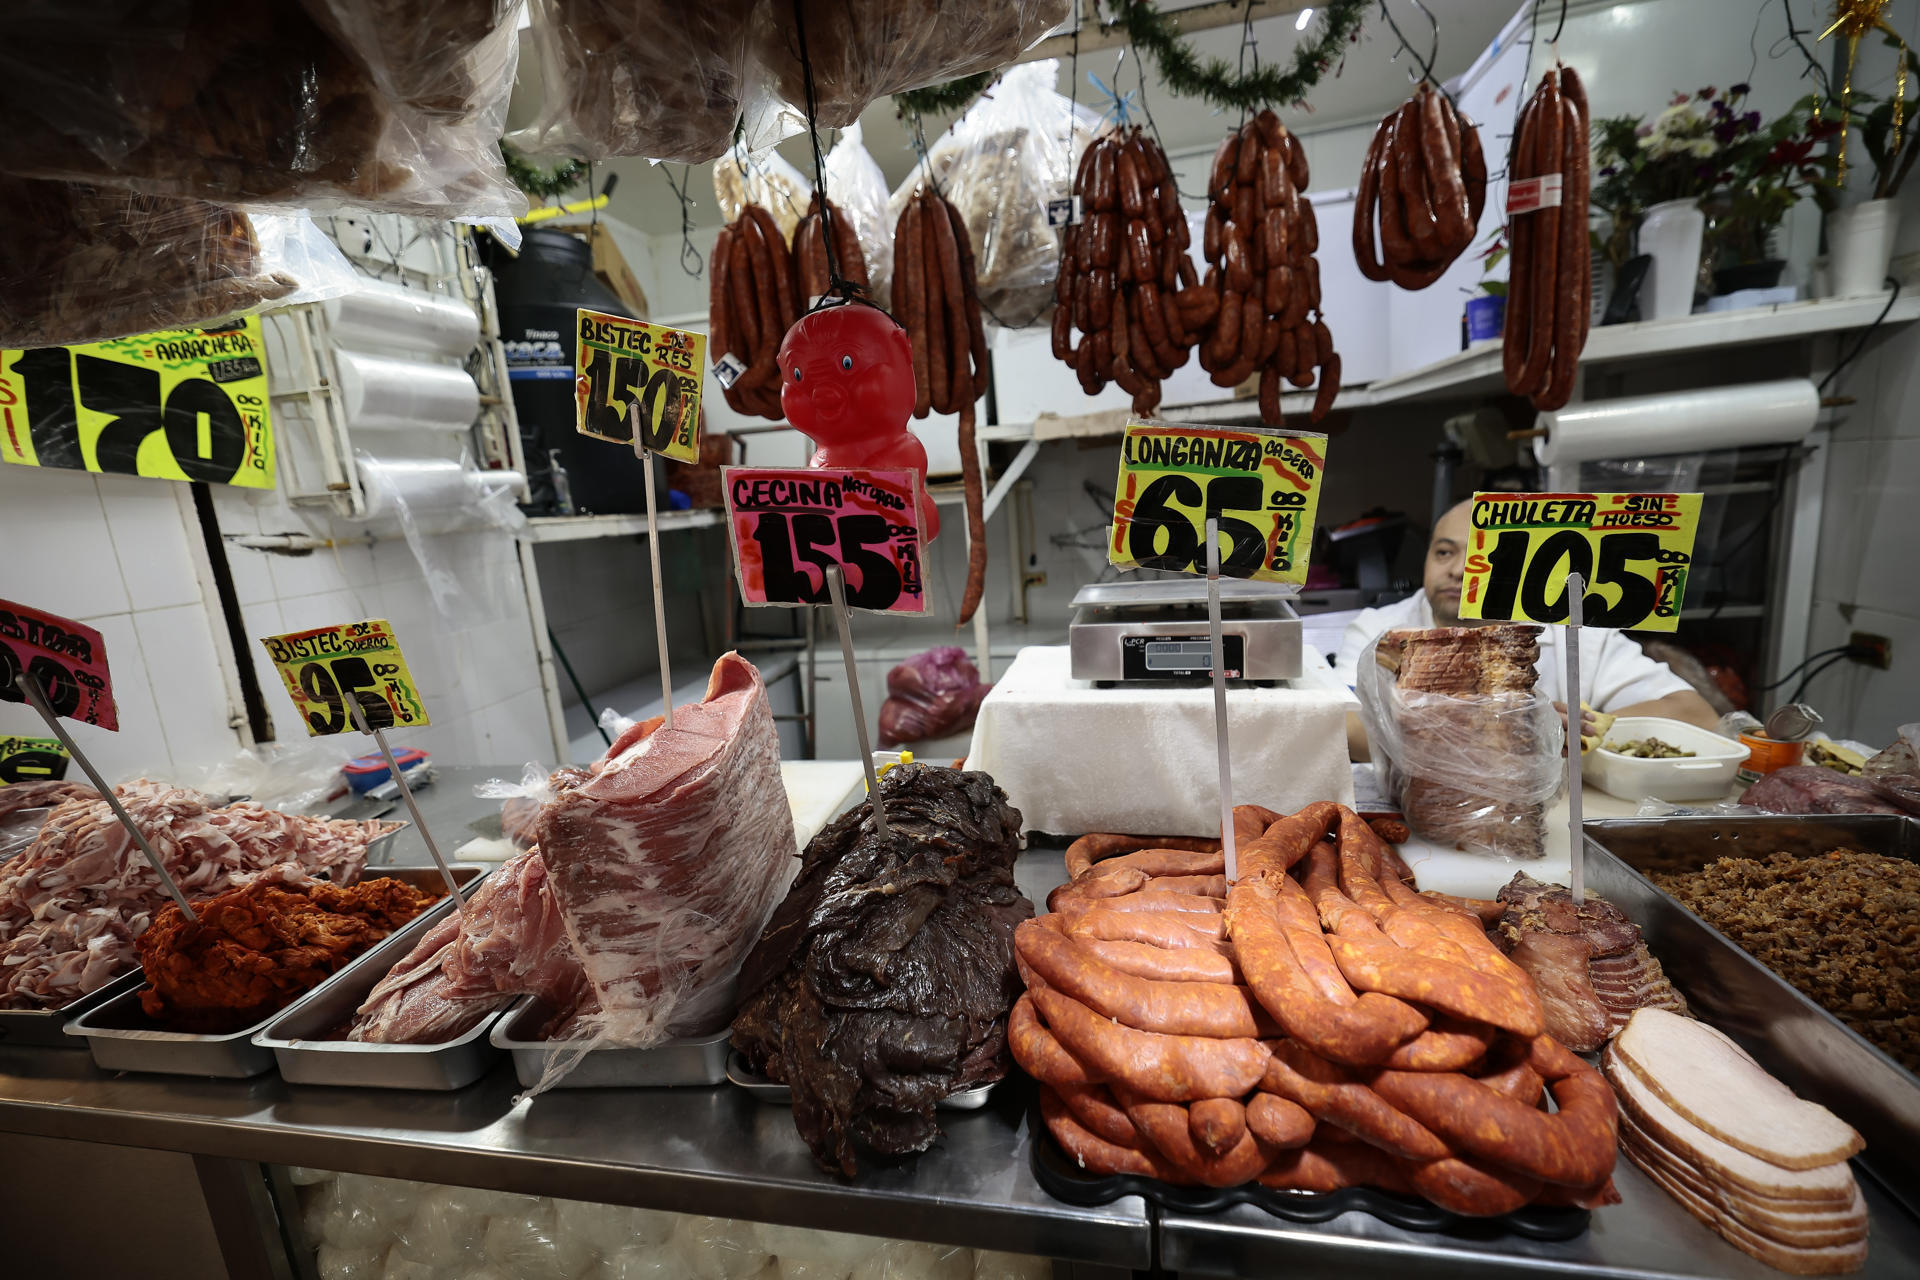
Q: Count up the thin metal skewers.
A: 6